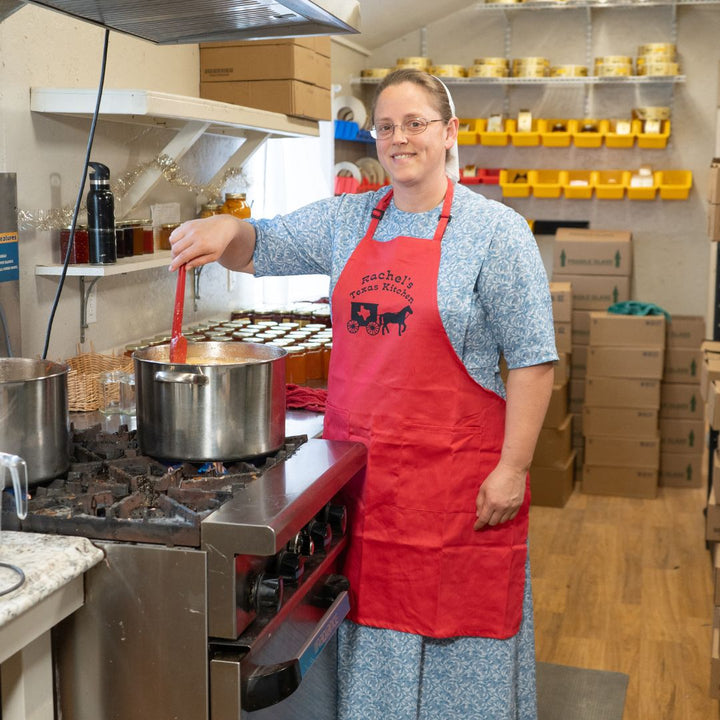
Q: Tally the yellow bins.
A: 13